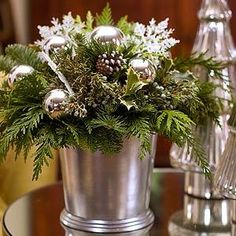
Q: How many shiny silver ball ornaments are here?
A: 5